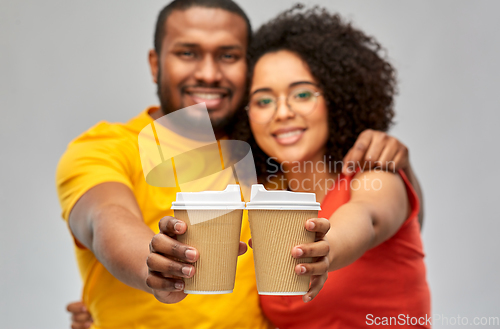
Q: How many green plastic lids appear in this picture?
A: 0